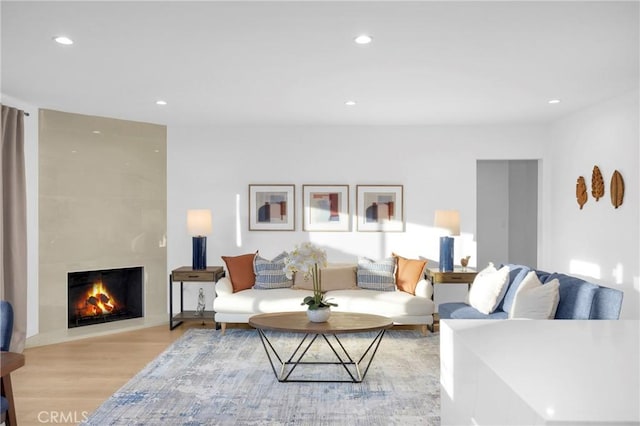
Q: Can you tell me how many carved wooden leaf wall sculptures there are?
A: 3